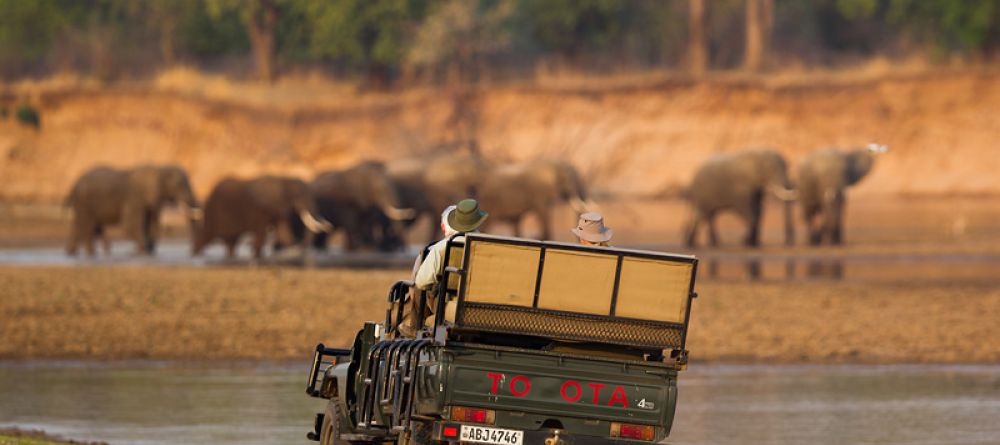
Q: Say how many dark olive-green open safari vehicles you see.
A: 1